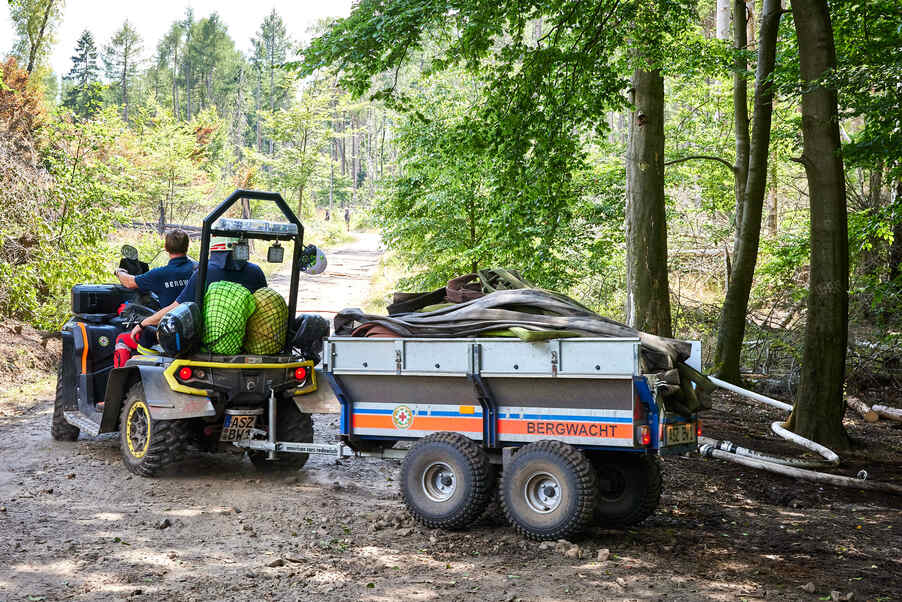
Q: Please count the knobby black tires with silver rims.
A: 2